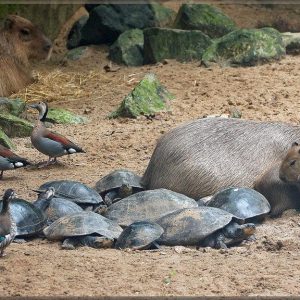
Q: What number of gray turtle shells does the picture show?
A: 9